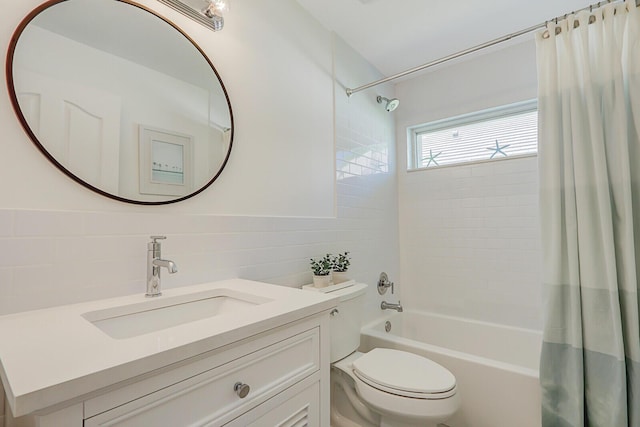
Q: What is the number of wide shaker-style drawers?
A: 1